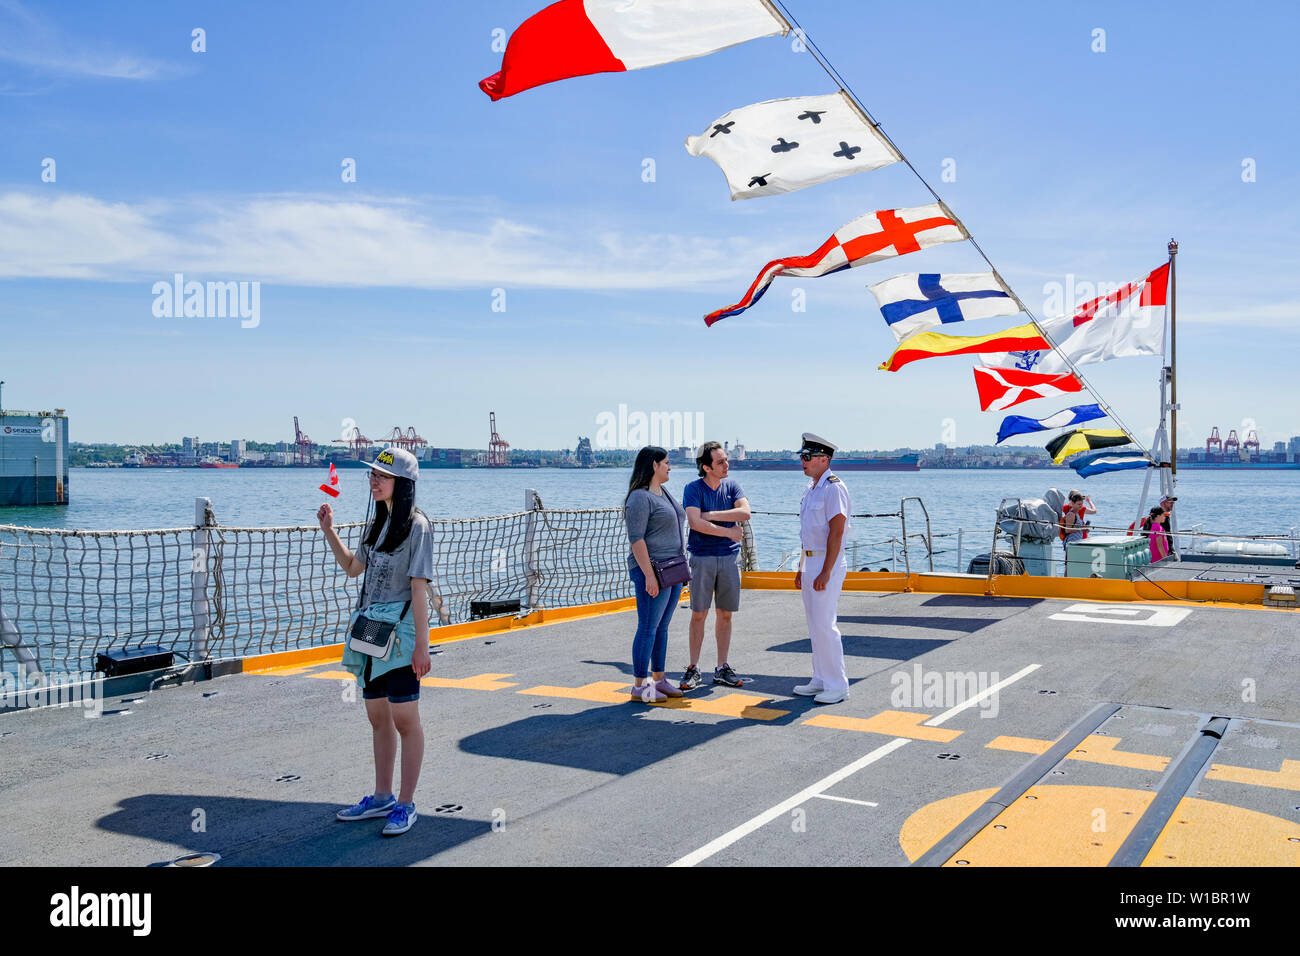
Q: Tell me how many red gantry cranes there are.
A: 8